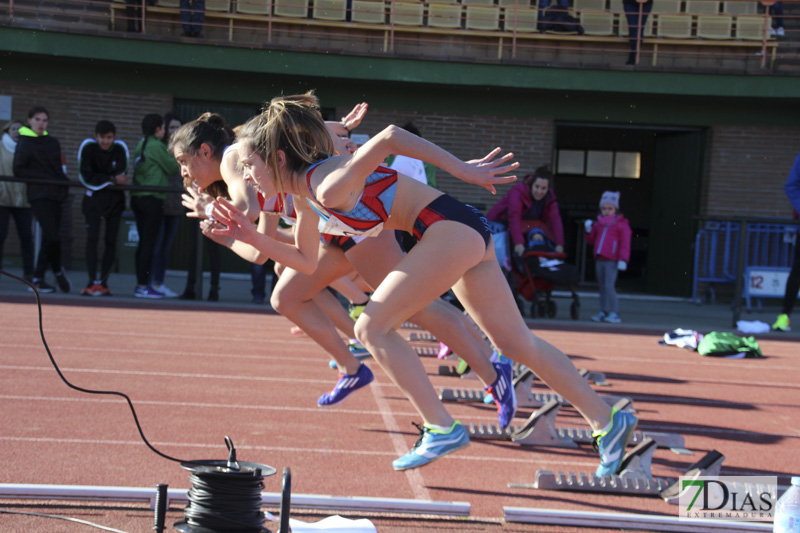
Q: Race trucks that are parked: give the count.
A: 0